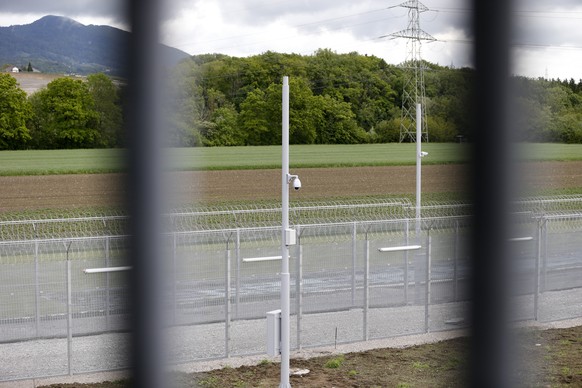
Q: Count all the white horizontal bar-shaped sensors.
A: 4